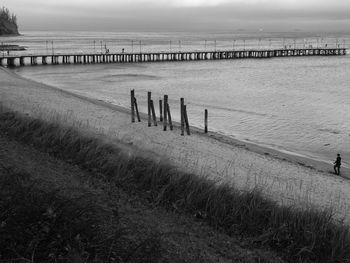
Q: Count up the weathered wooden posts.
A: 10